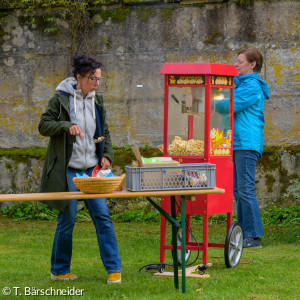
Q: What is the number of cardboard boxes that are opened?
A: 1